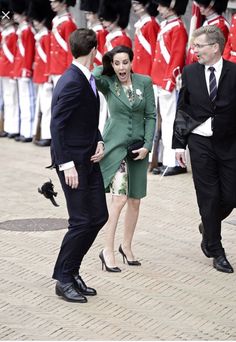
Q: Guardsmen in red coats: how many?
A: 10